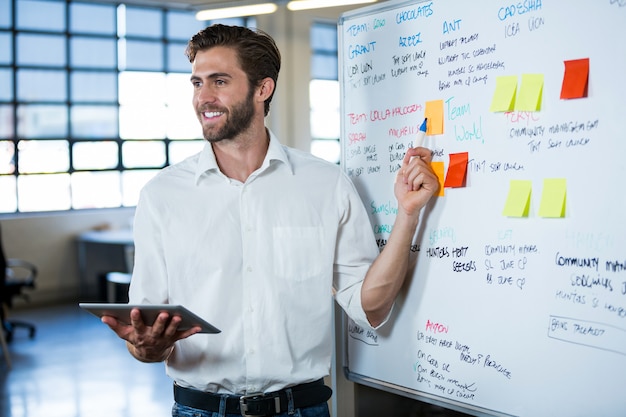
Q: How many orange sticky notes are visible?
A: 2